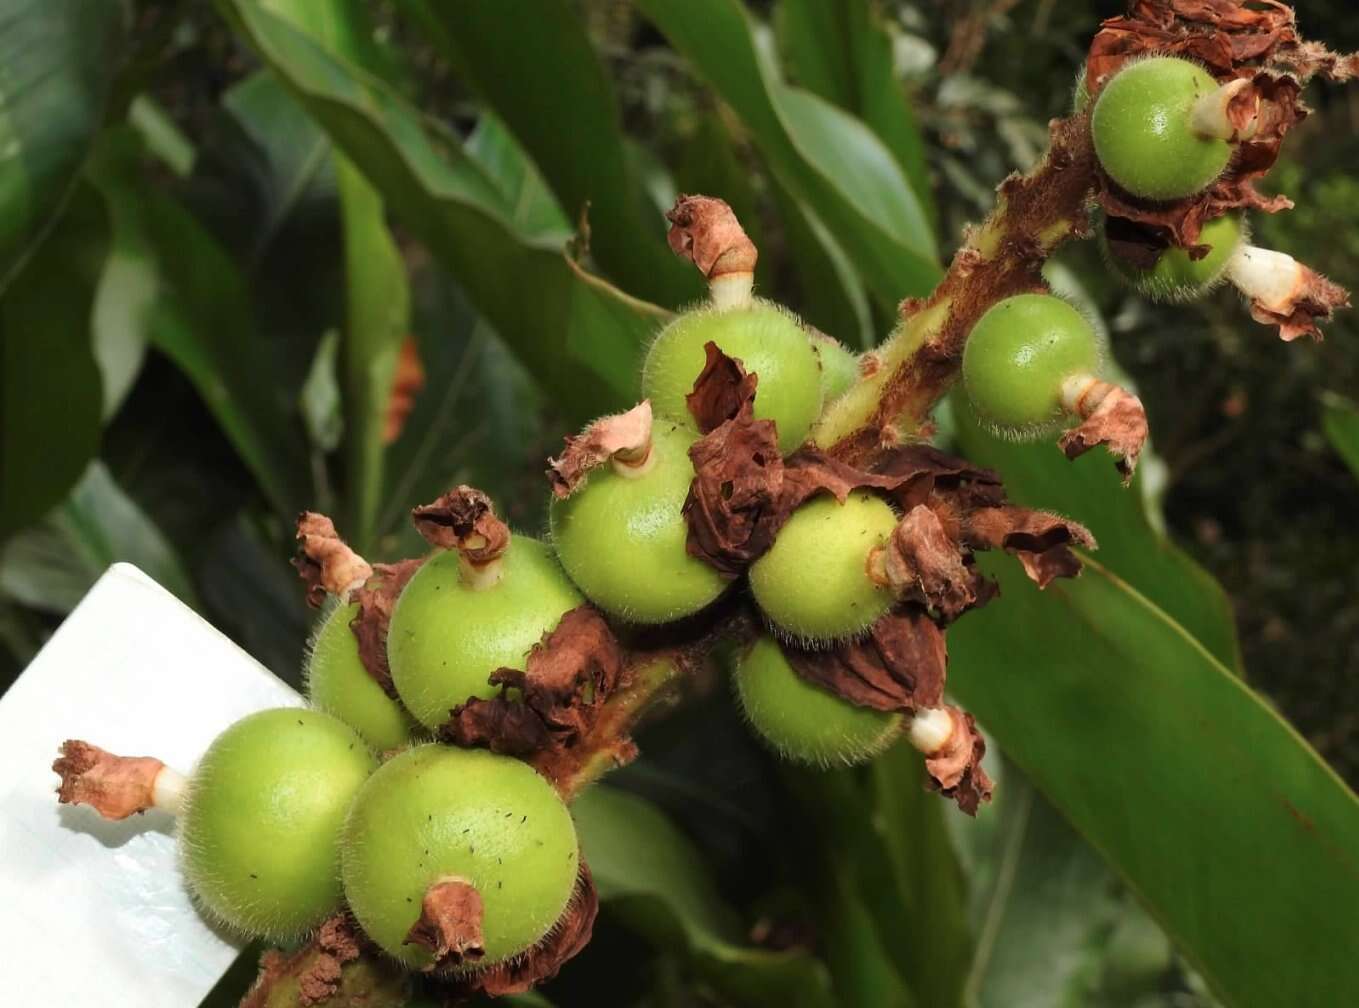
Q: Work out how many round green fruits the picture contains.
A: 11